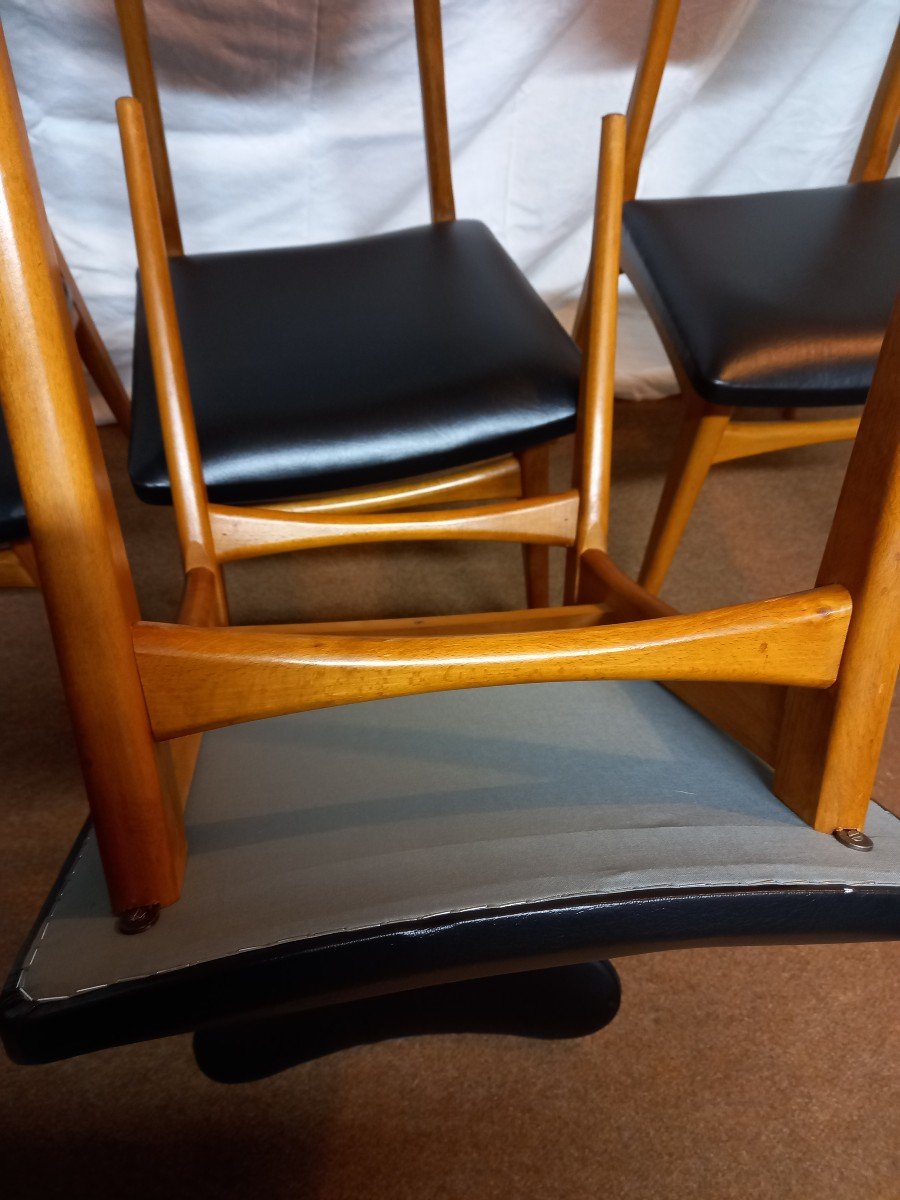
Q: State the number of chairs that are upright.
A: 3